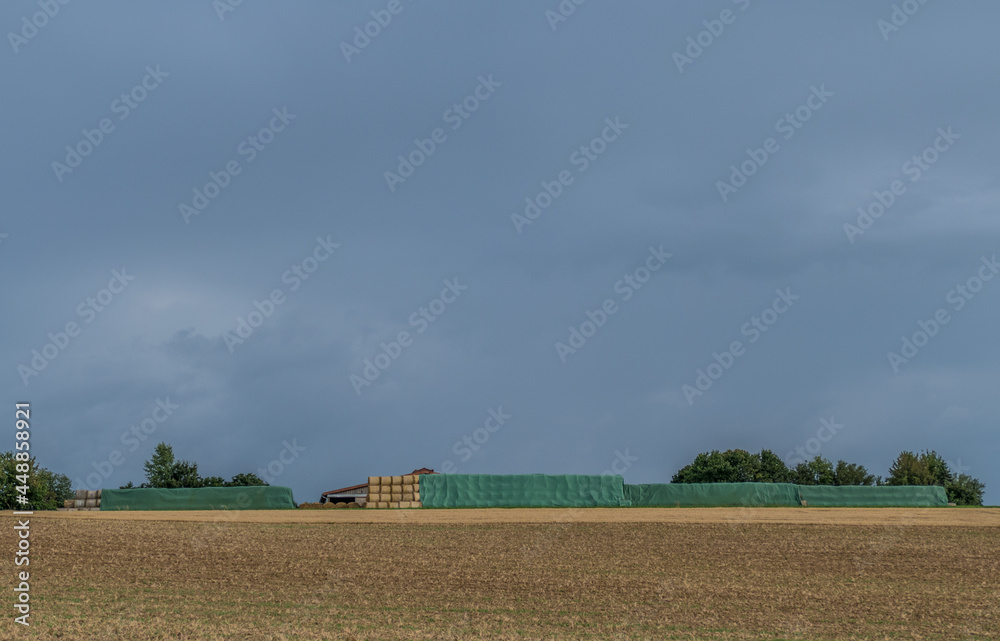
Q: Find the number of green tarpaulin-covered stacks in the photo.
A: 4